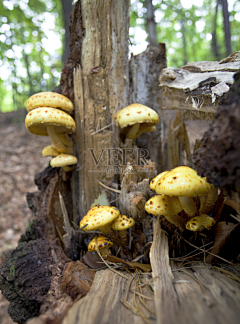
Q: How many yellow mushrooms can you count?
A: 12